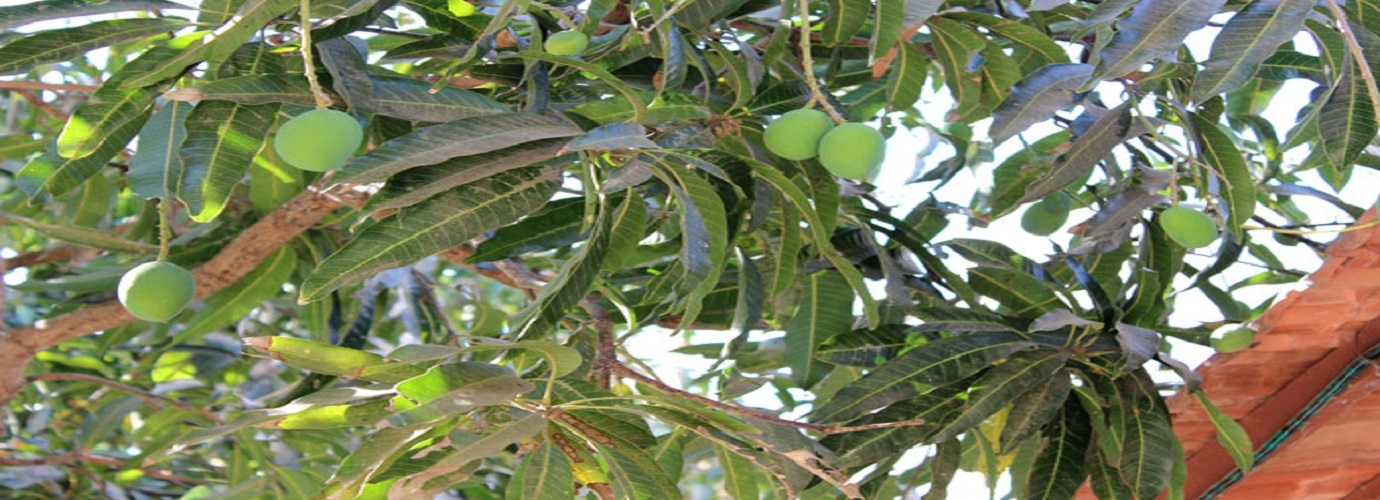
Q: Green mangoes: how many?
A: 8